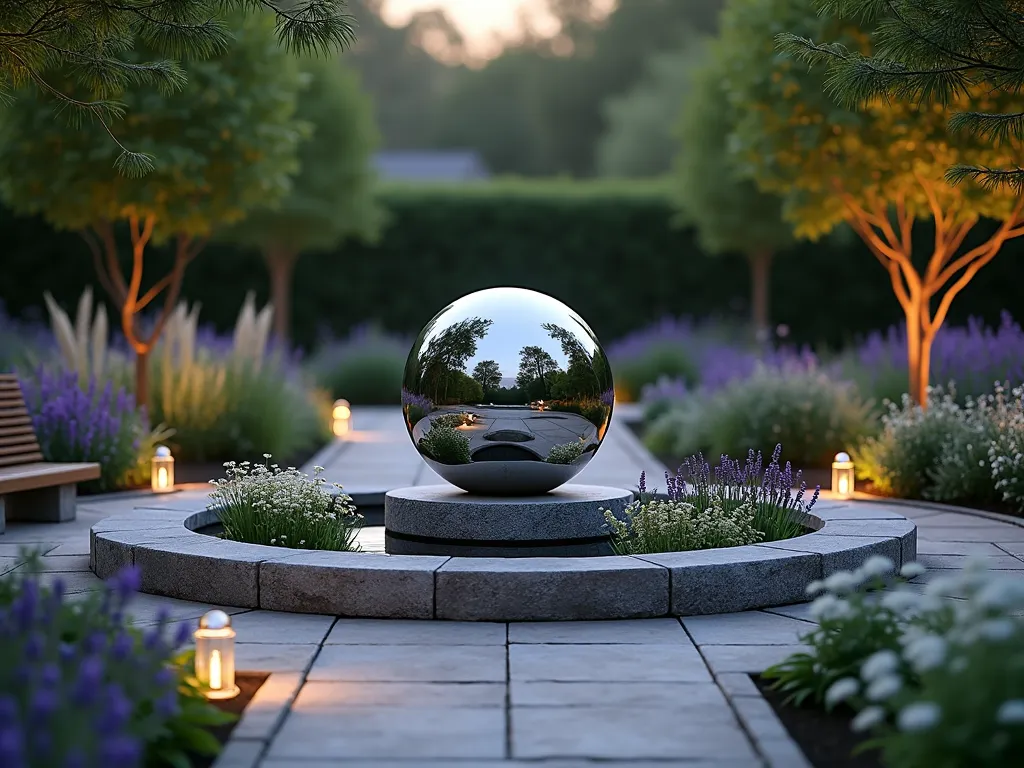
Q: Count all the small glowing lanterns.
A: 4